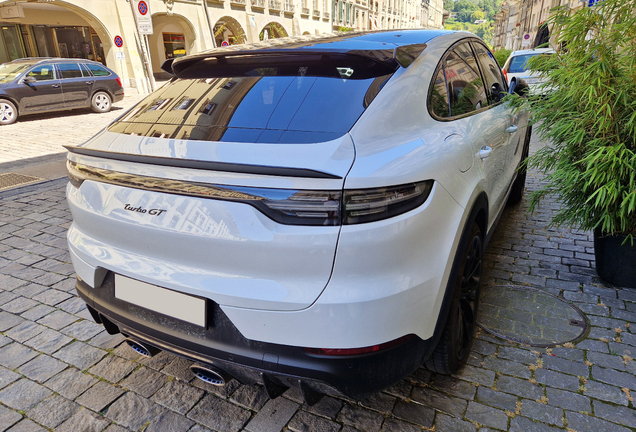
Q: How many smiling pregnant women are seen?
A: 0